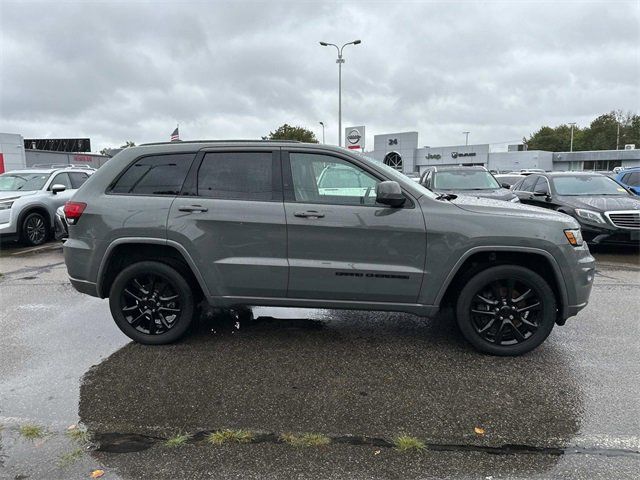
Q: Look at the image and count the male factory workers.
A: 0